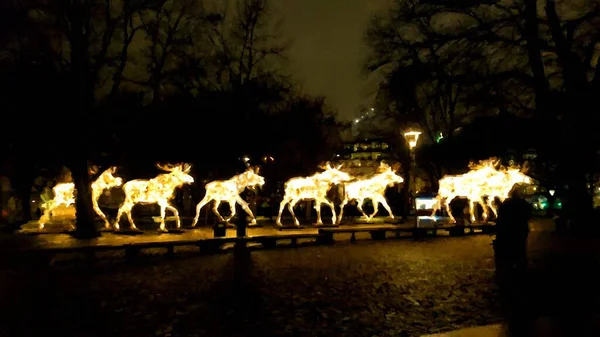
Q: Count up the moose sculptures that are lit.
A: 7